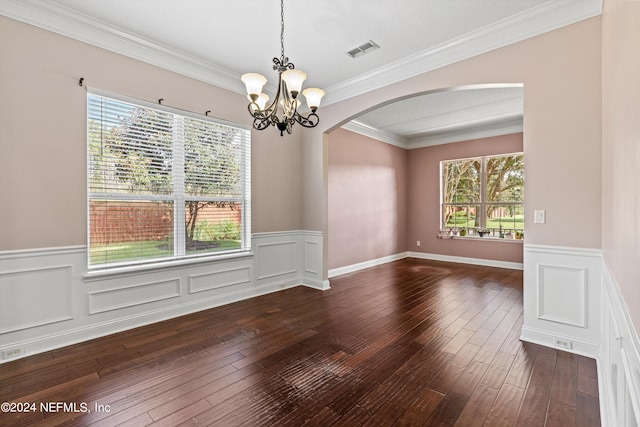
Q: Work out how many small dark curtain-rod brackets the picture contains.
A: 3